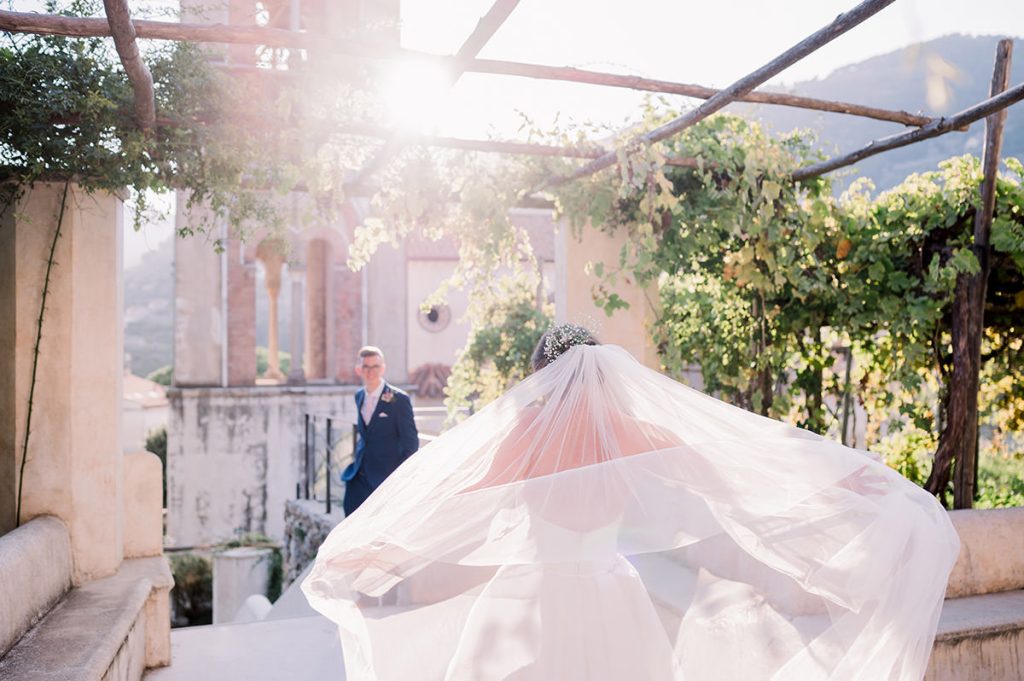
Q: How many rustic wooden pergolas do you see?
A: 1